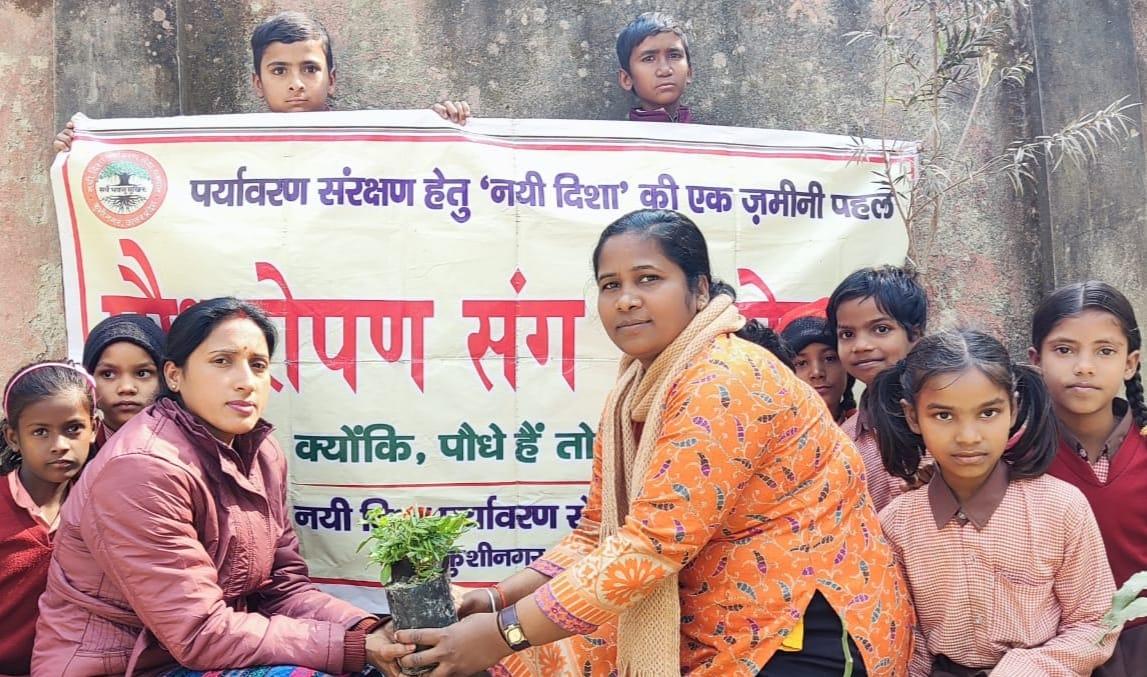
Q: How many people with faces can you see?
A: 10